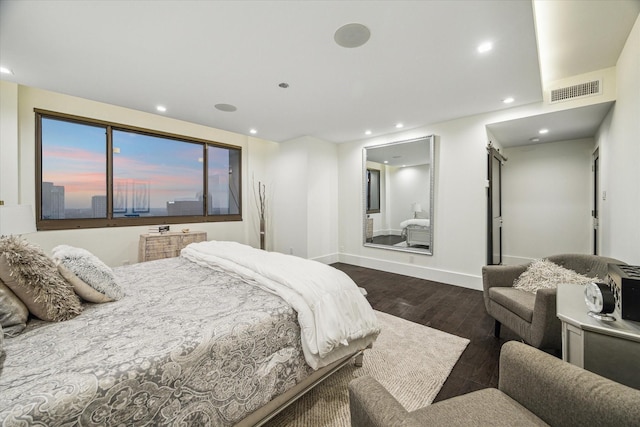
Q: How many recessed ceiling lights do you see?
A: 8